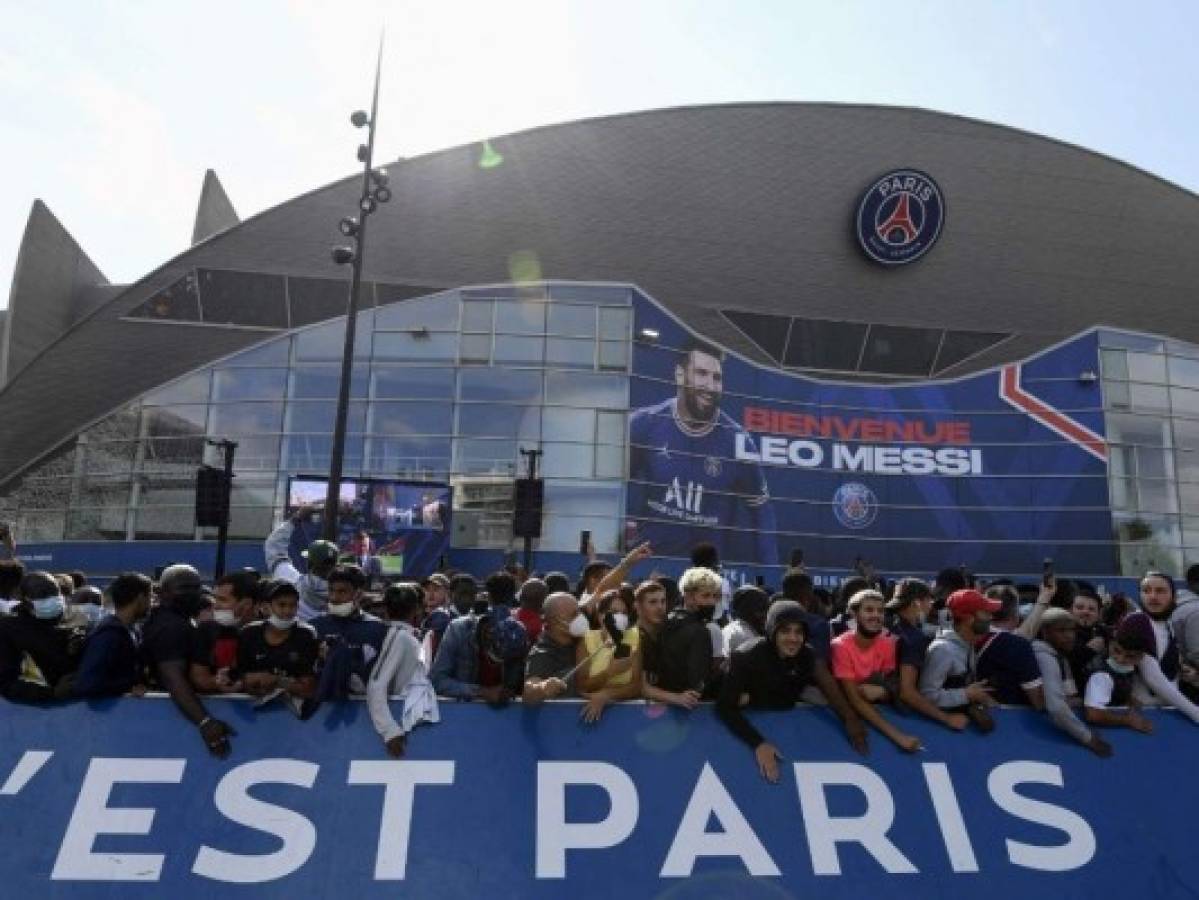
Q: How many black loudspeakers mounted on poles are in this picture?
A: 2